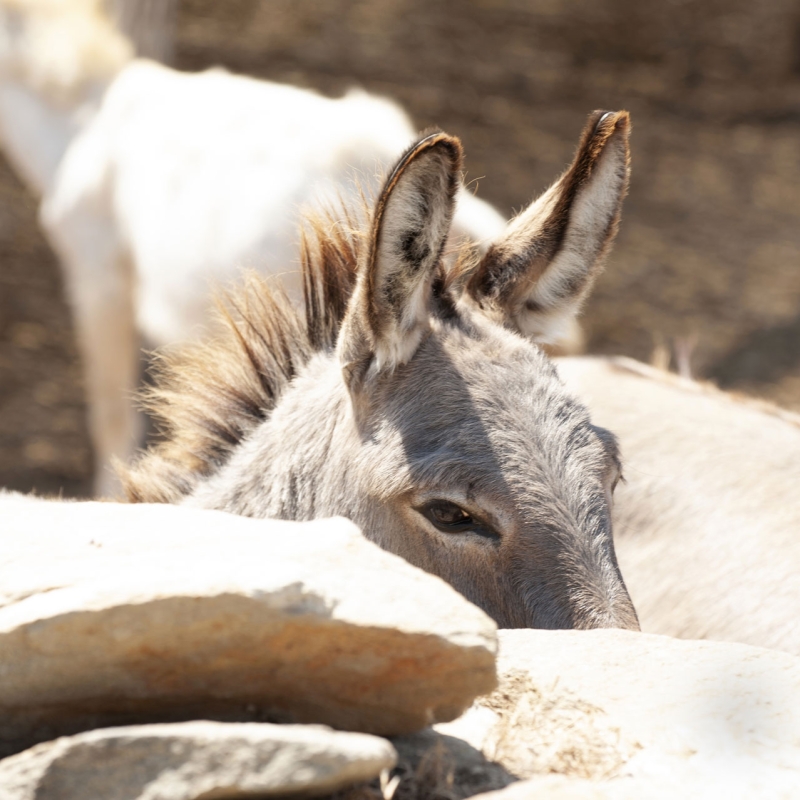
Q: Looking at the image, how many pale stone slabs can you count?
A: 3